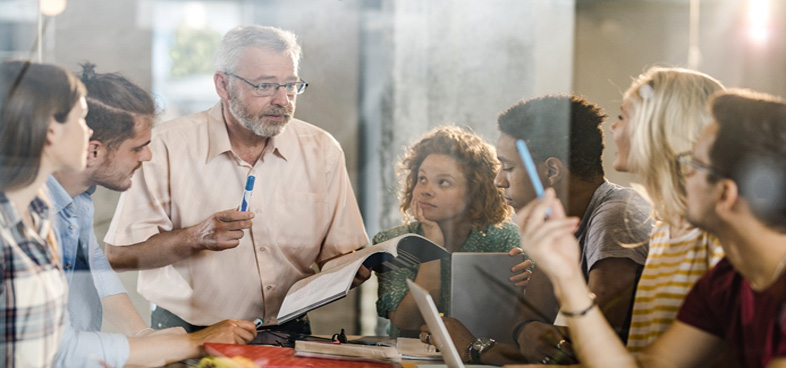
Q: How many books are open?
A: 1